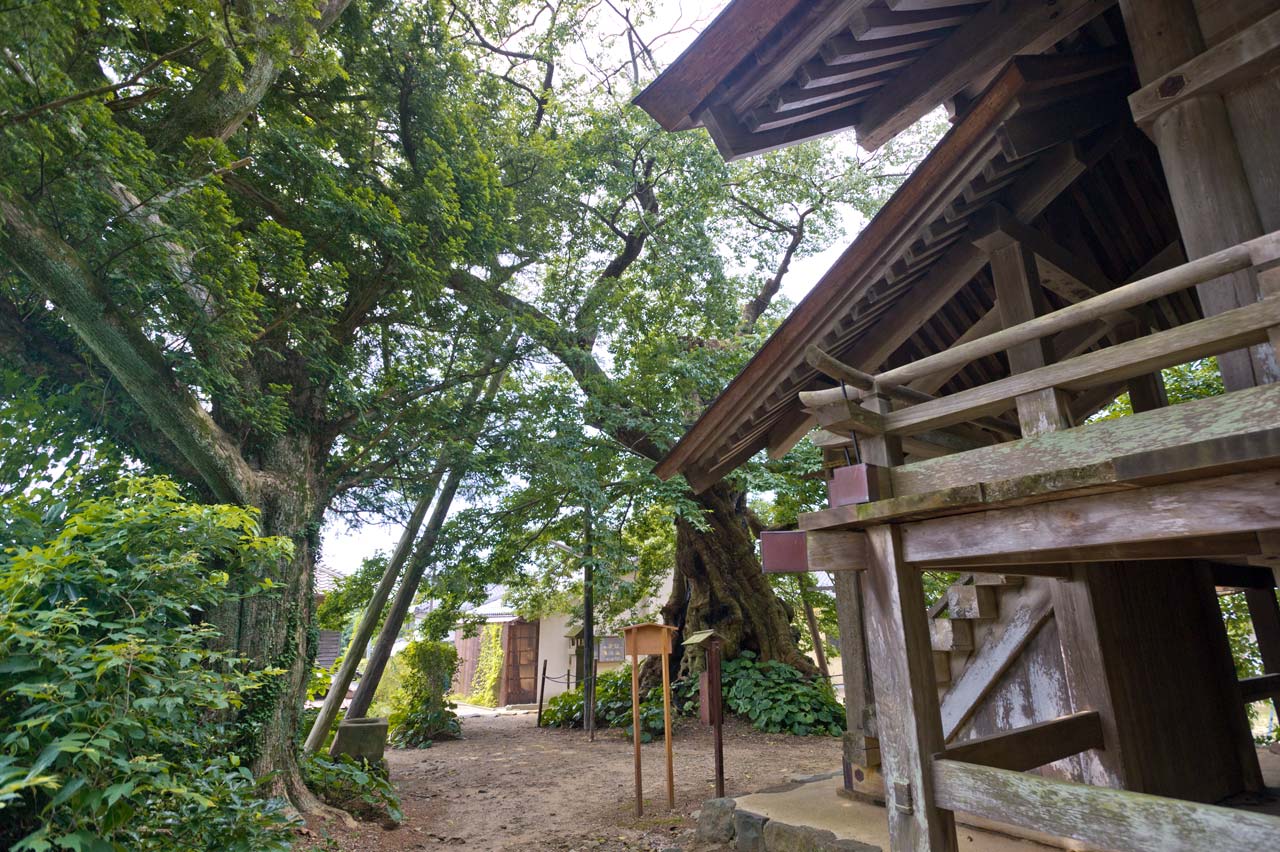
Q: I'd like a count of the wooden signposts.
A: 2